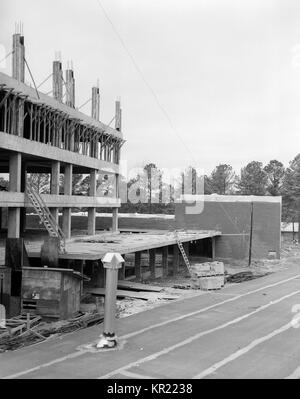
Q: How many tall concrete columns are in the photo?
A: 5